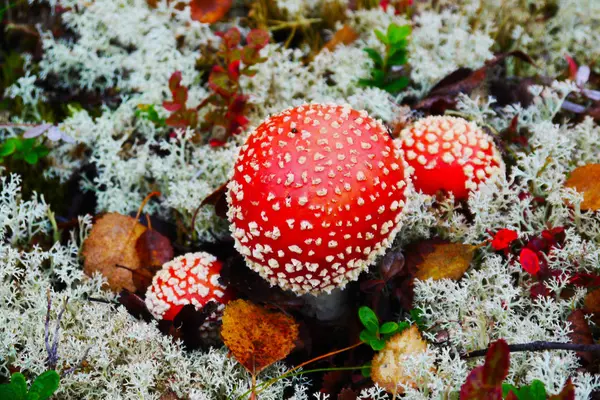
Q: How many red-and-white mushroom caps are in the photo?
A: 3